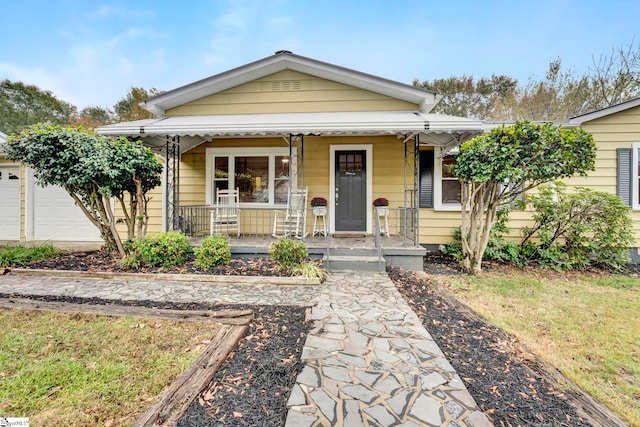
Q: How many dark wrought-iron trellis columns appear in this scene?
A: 3